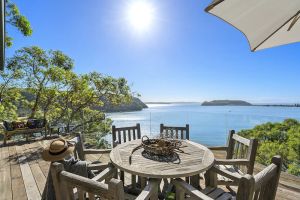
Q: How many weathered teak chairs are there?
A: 6